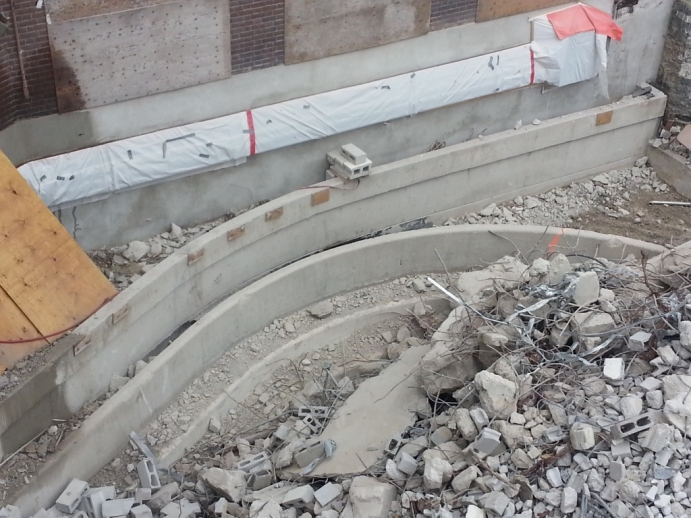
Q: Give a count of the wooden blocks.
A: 7